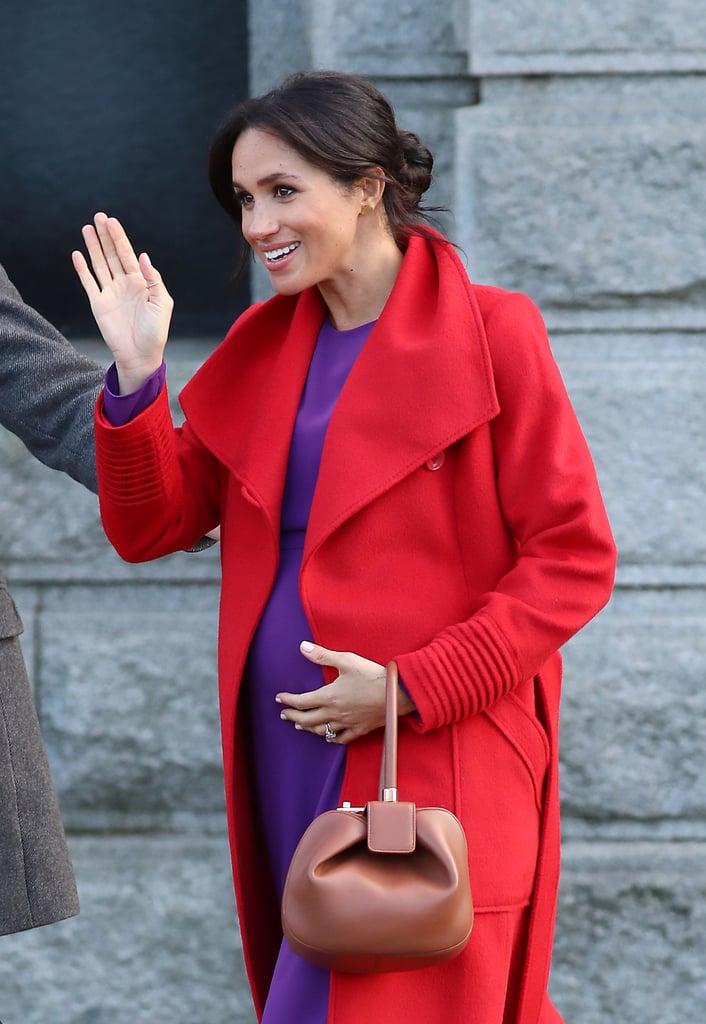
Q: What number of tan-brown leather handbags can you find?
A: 1